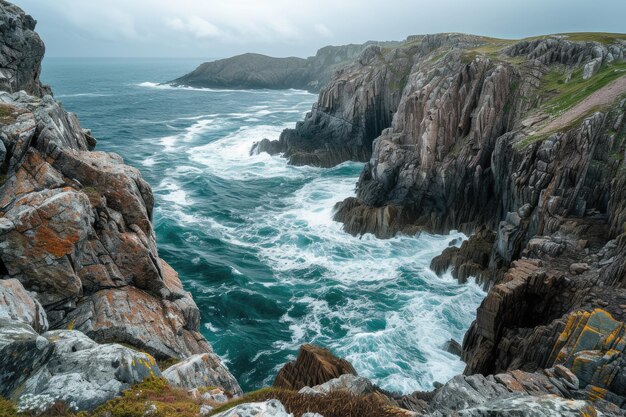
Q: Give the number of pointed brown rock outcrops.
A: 1